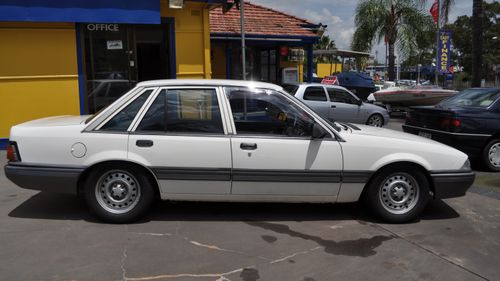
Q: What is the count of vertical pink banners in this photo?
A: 0